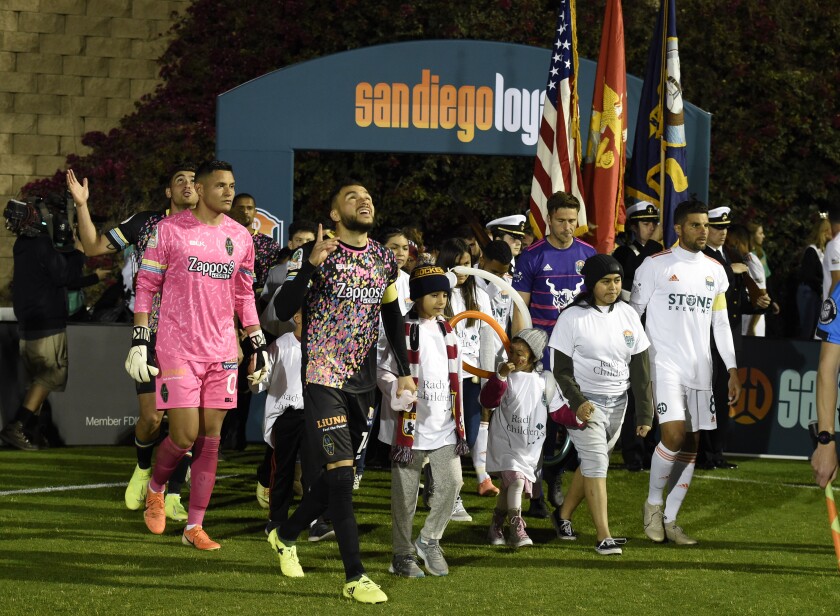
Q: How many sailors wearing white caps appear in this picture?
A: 3